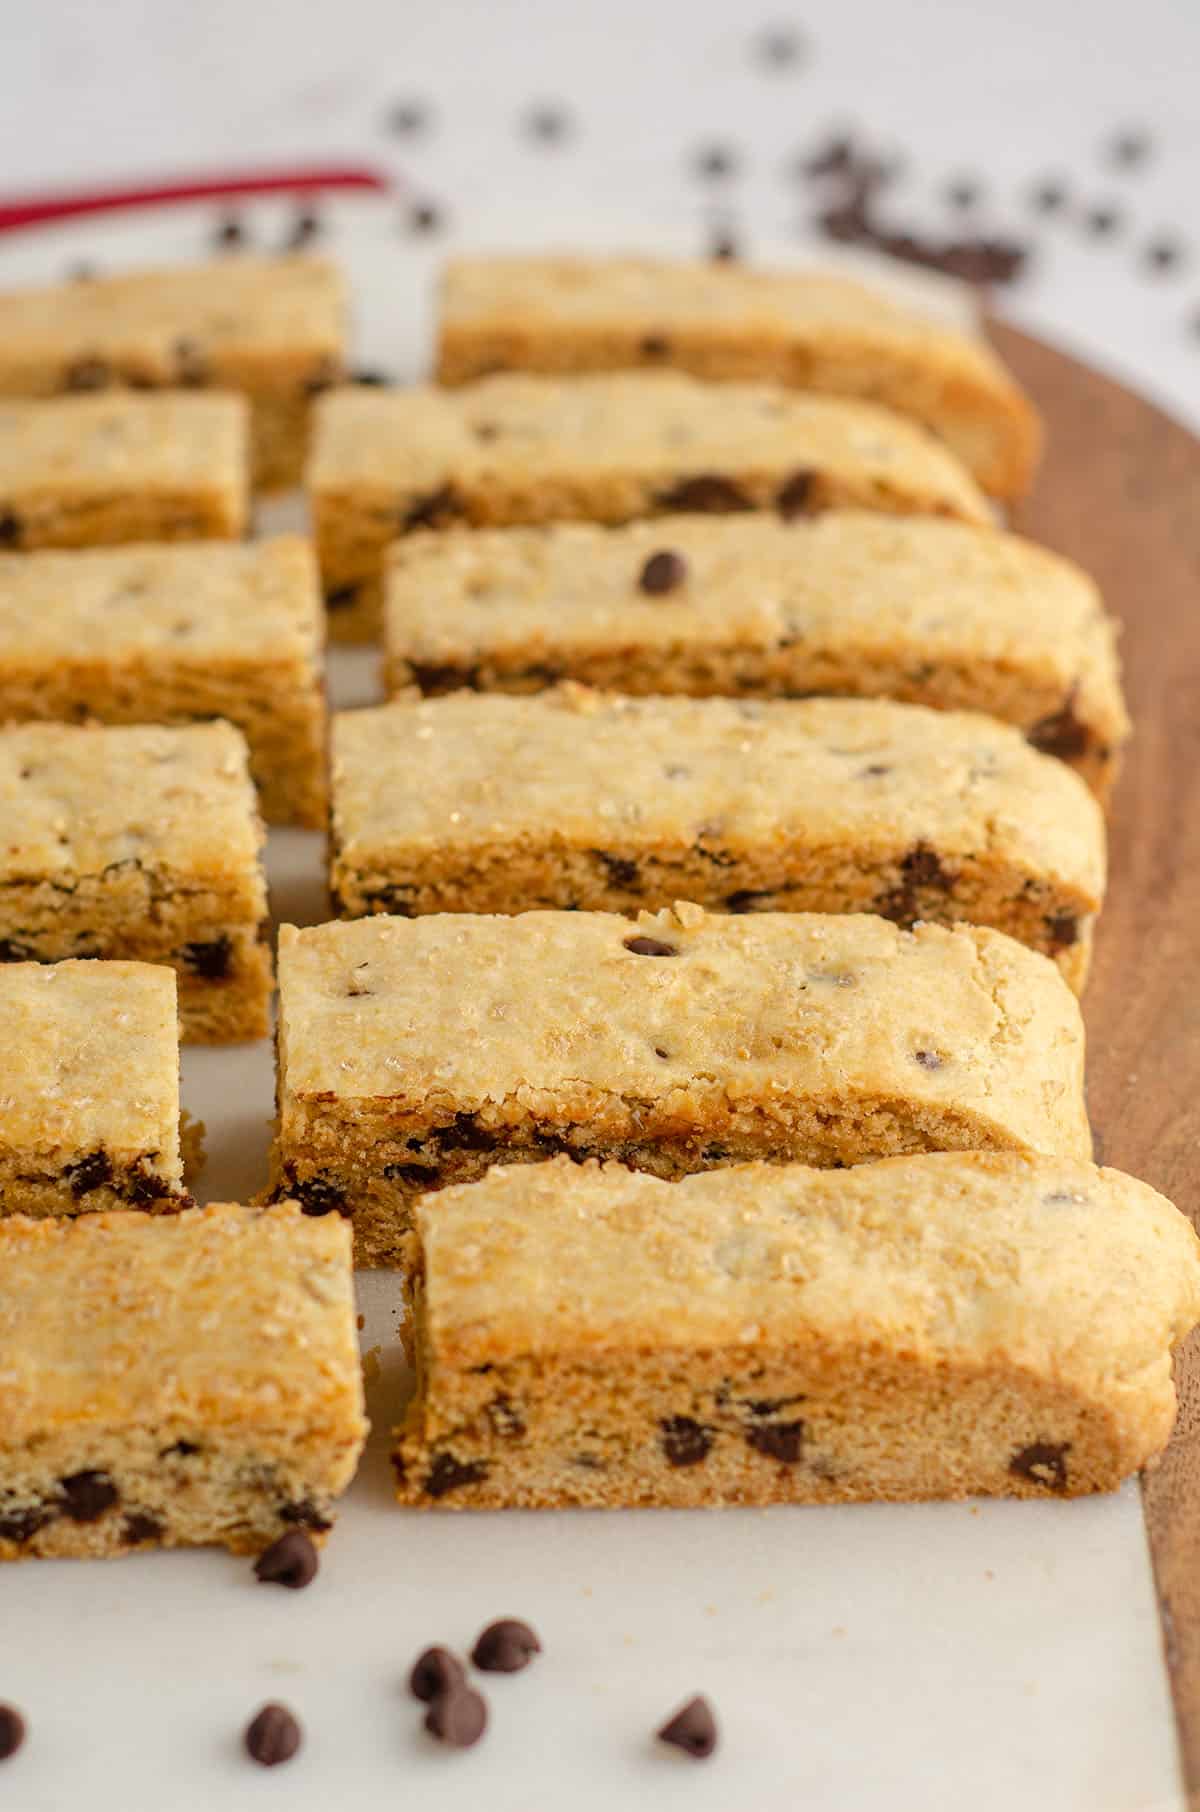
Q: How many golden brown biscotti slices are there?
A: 12